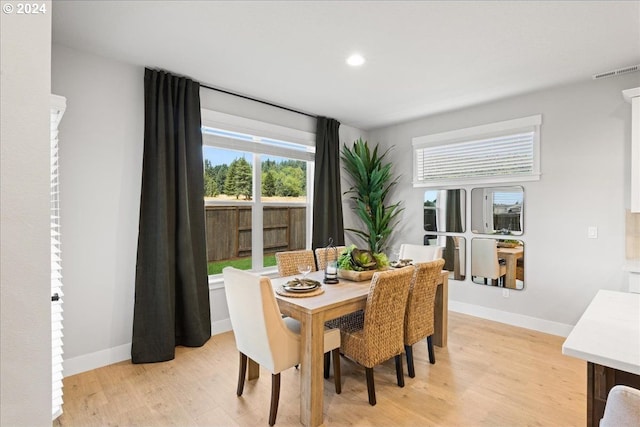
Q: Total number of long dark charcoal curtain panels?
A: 2